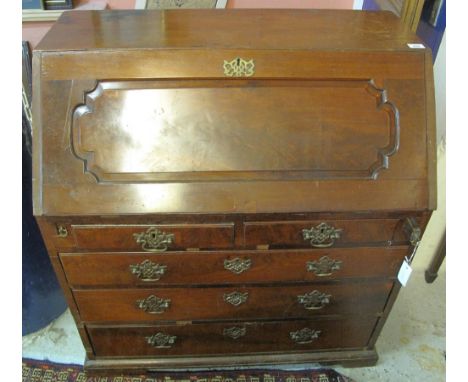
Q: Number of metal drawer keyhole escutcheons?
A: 3